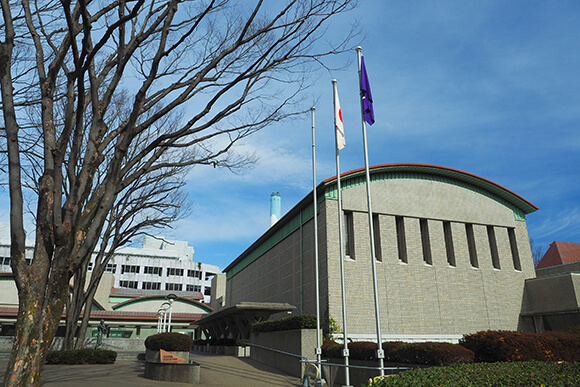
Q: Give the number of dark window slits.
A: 8